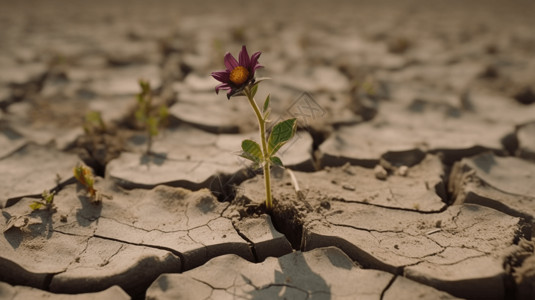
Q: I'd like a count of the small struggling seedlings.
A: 4